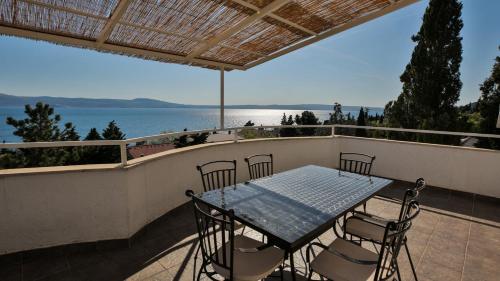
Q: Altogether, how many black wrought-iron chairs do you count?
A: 6